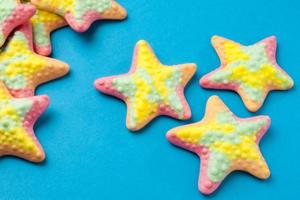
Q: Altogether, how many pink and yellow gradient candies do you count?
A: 8